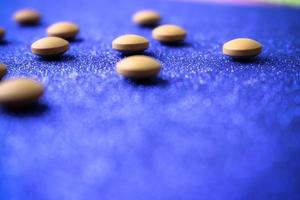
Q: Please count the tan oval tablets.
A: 11